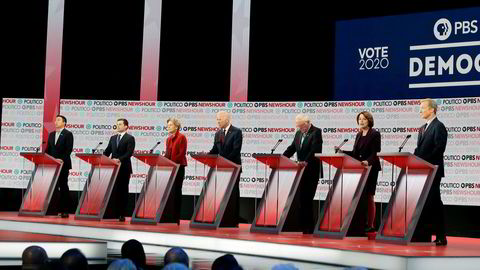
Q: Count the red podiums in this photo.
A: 7